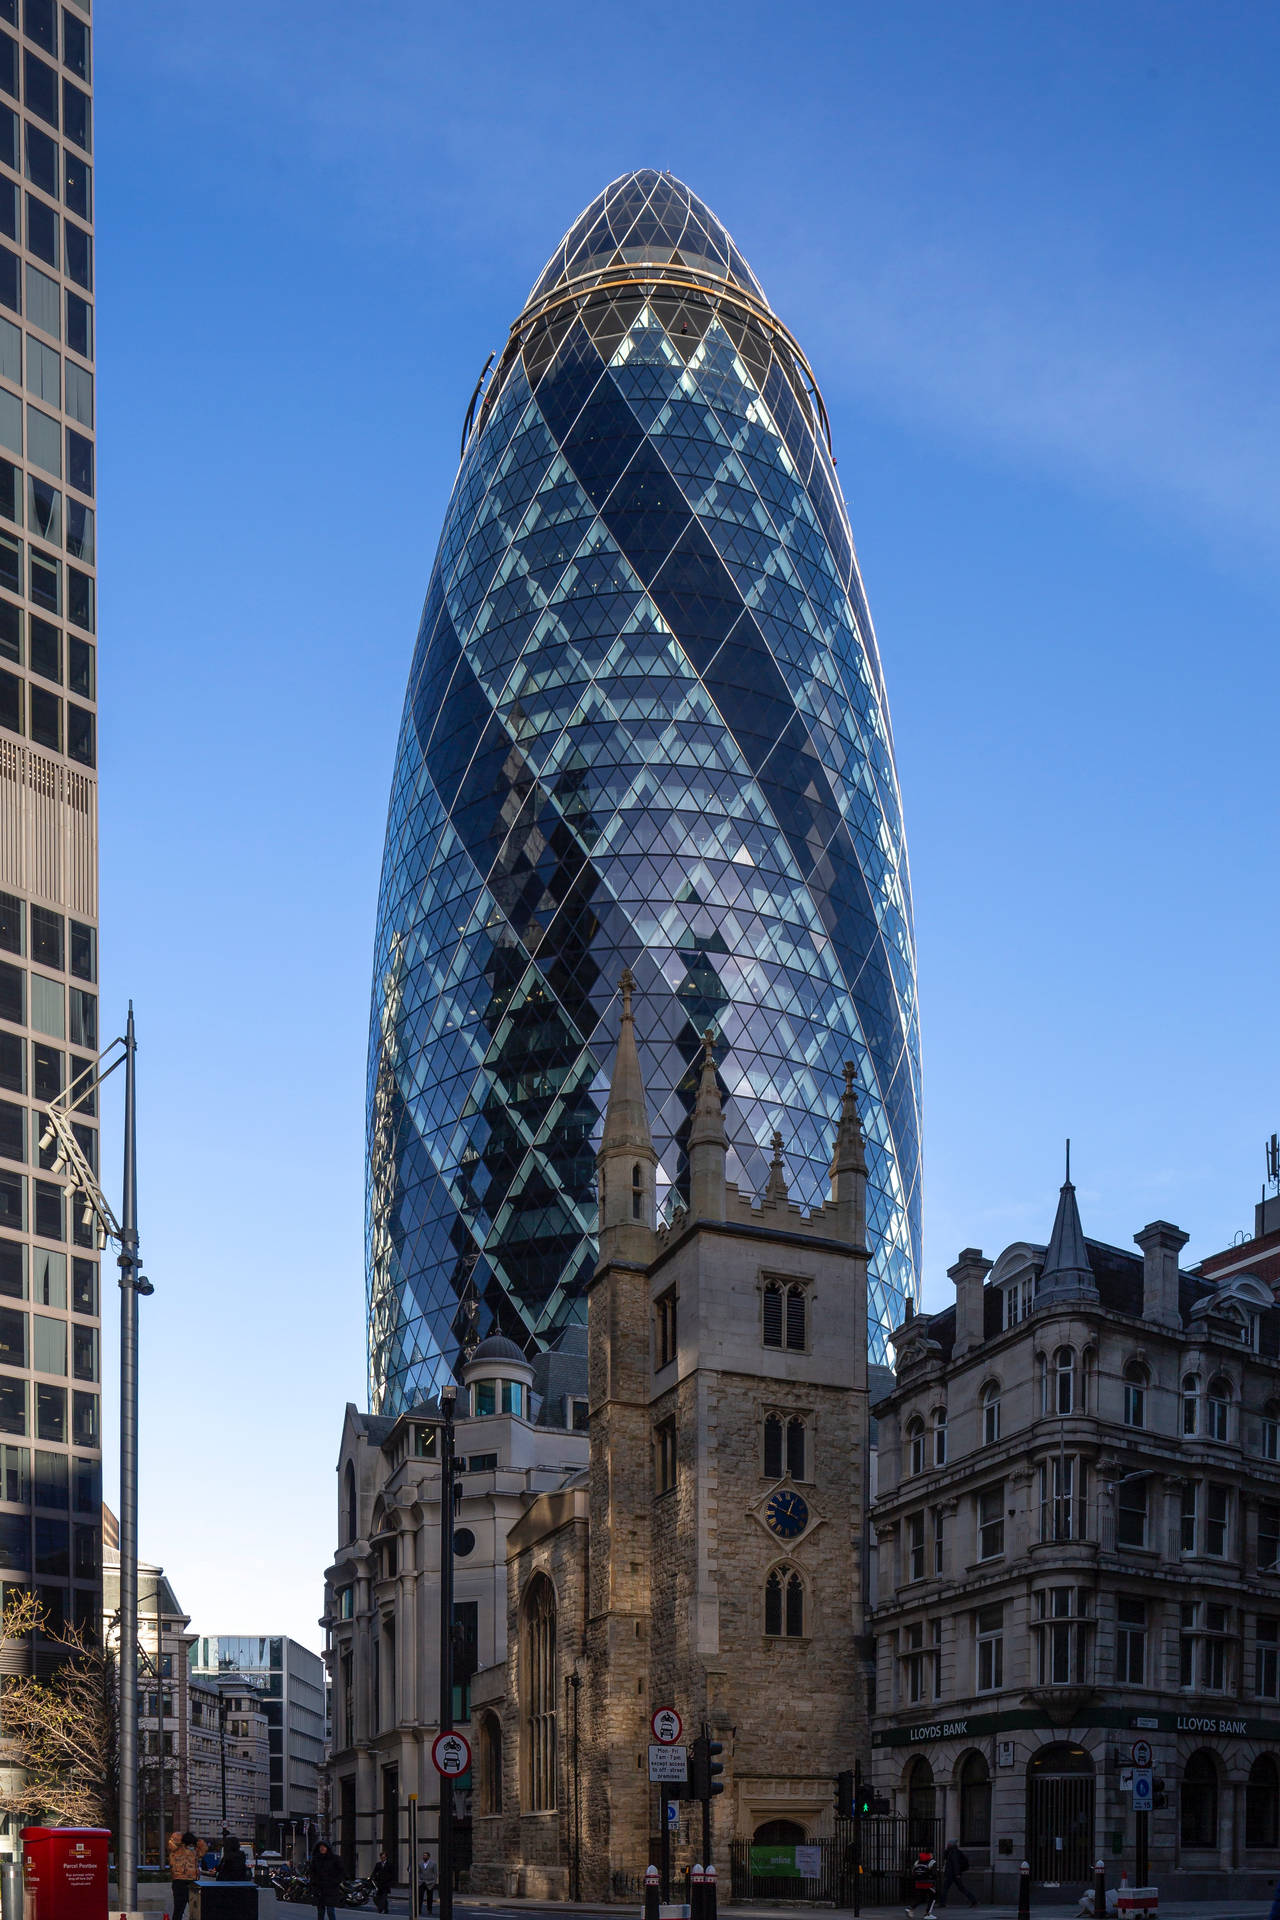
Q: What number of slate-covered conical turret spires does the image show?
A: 1